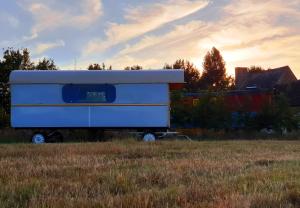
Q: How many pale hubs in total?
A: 2